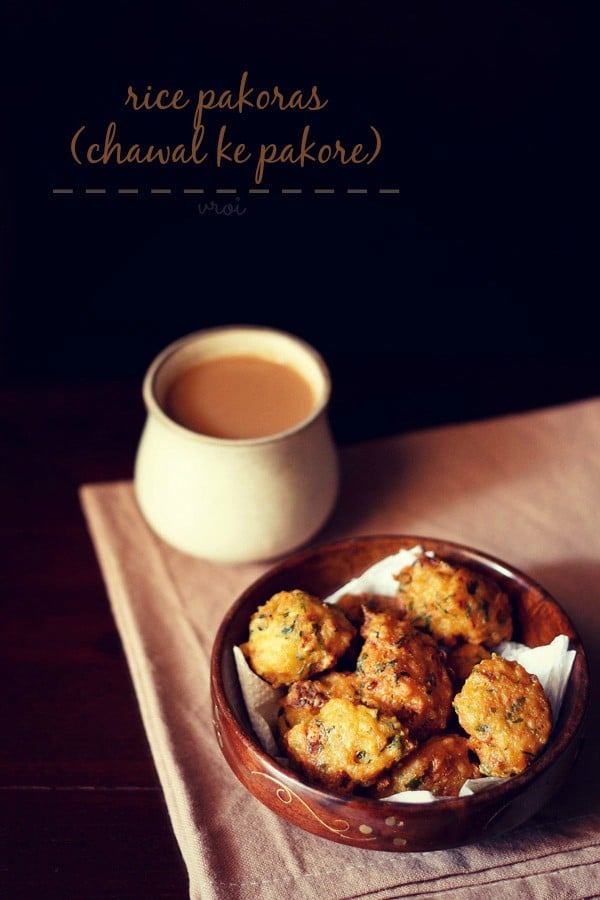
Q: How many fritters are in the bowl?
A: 9